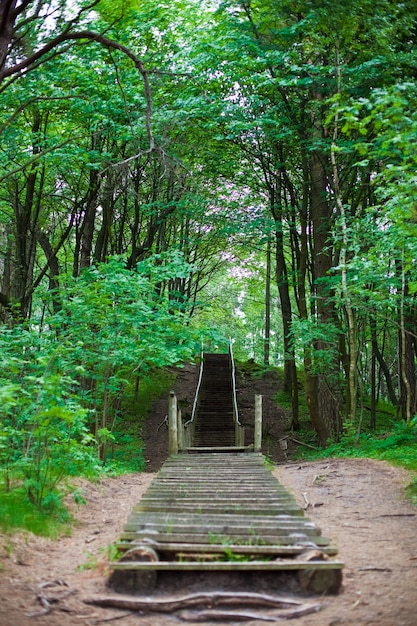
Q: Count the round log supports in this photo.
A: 2